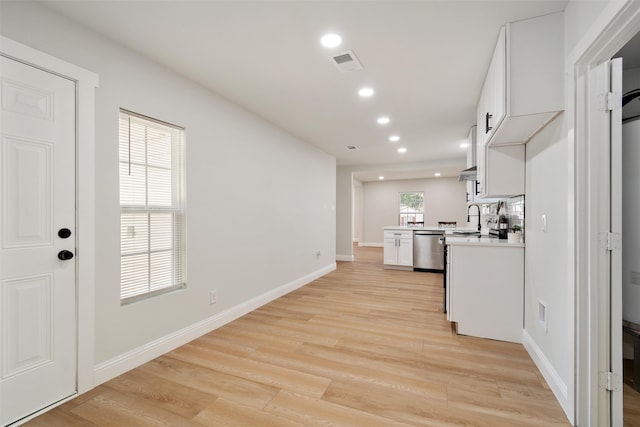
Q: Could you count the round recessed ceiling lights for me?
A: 8